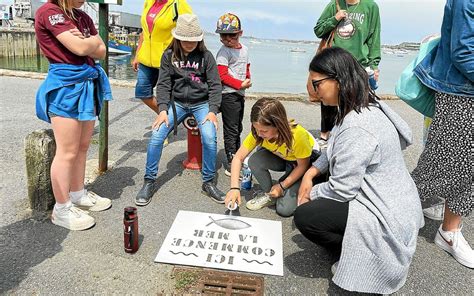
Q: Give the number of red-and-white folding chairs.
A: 0